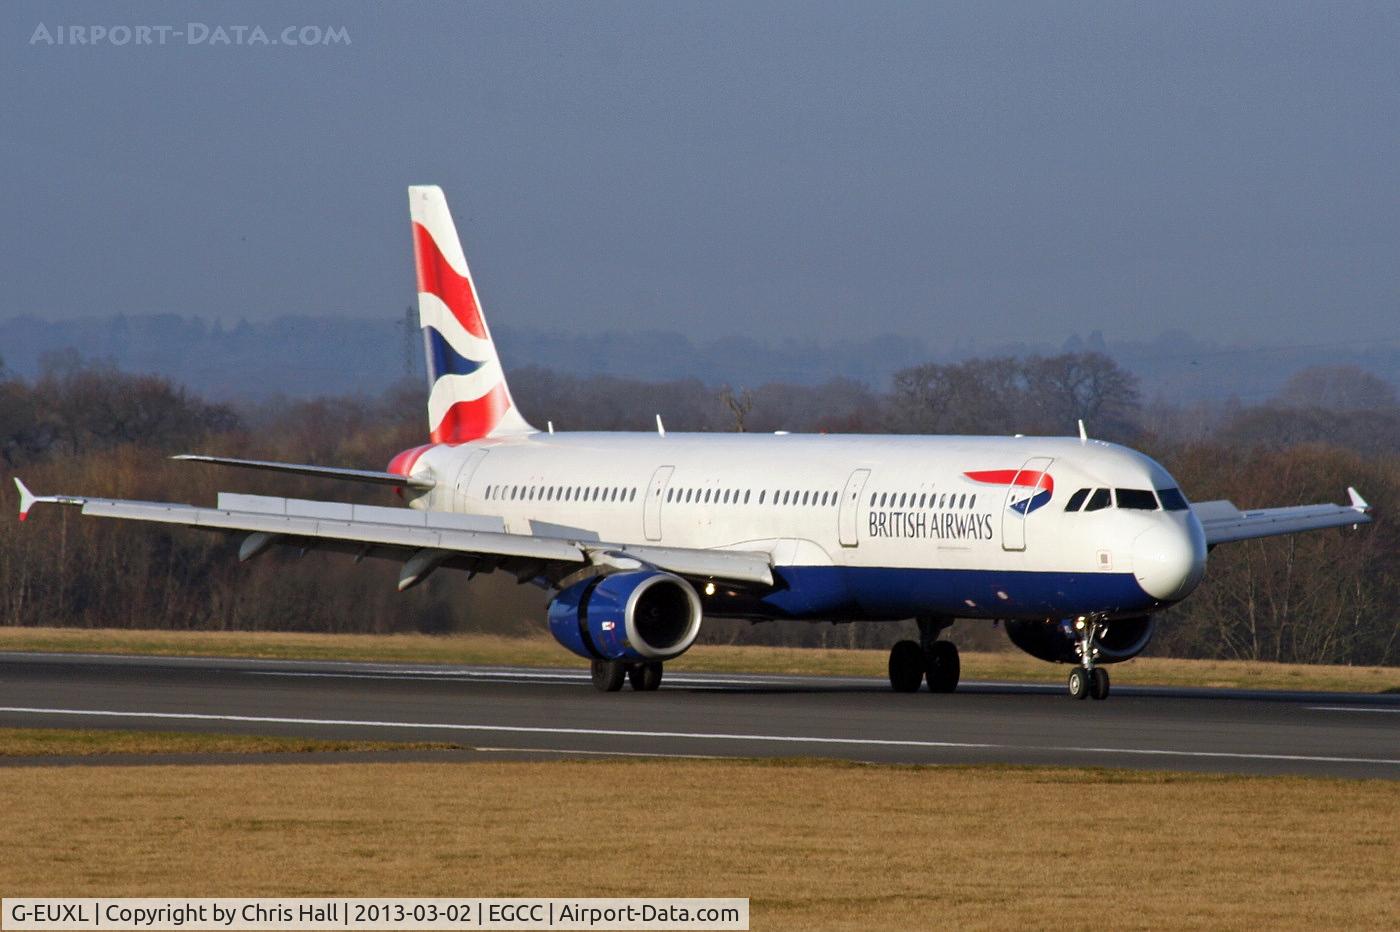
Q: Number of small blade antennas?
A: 3